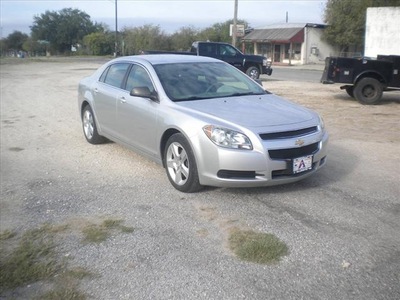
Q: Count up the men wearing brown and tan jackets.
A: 0